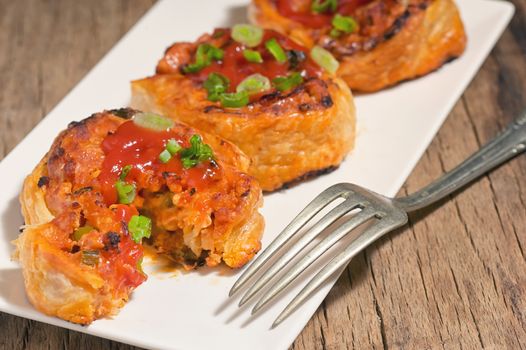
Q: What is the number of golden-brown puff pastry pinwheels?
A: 3